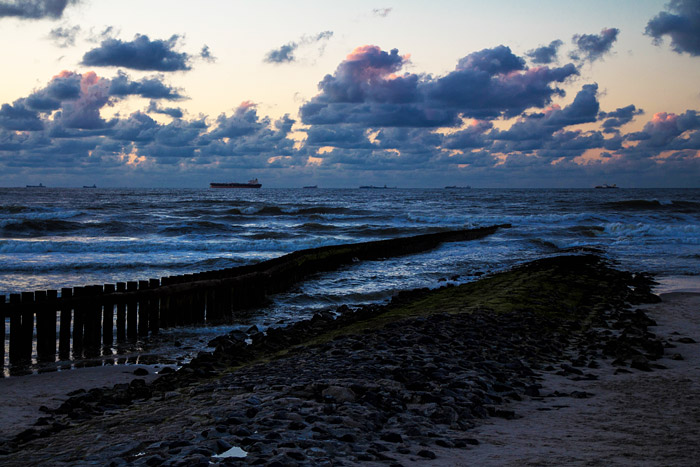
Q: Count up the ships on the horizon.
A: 7